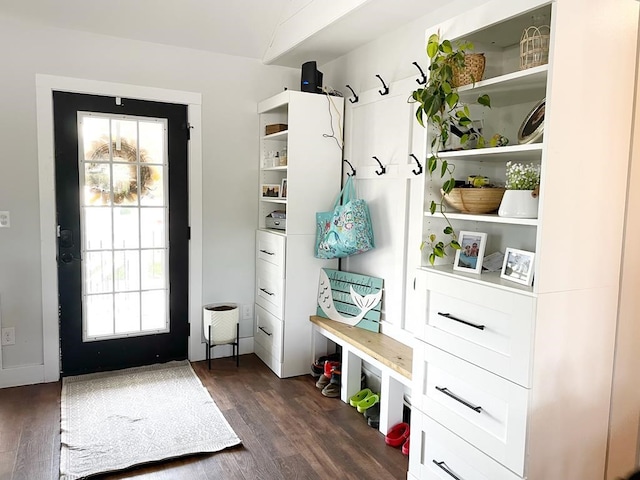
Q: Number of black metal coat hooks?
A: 6